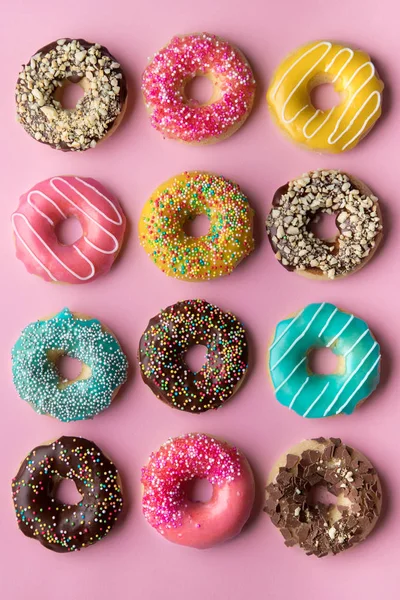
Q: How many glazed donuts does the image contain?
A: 12